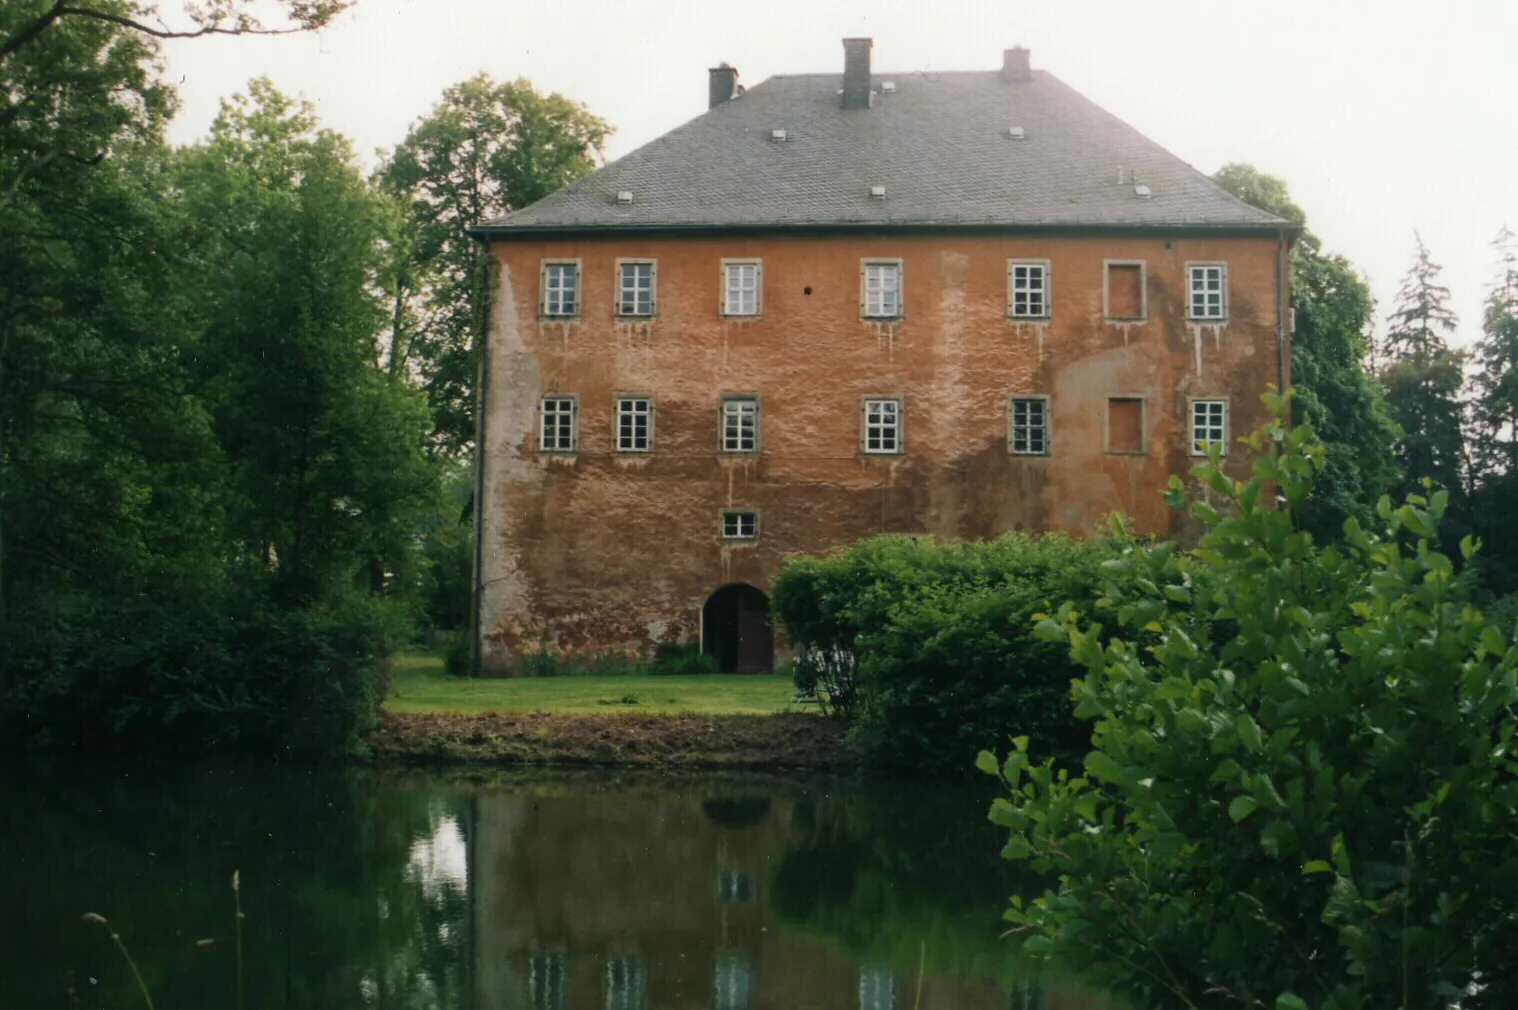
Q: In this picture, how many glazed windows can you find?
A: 13